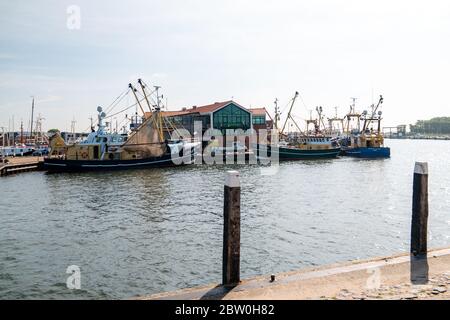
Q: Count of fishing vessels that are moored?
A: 3